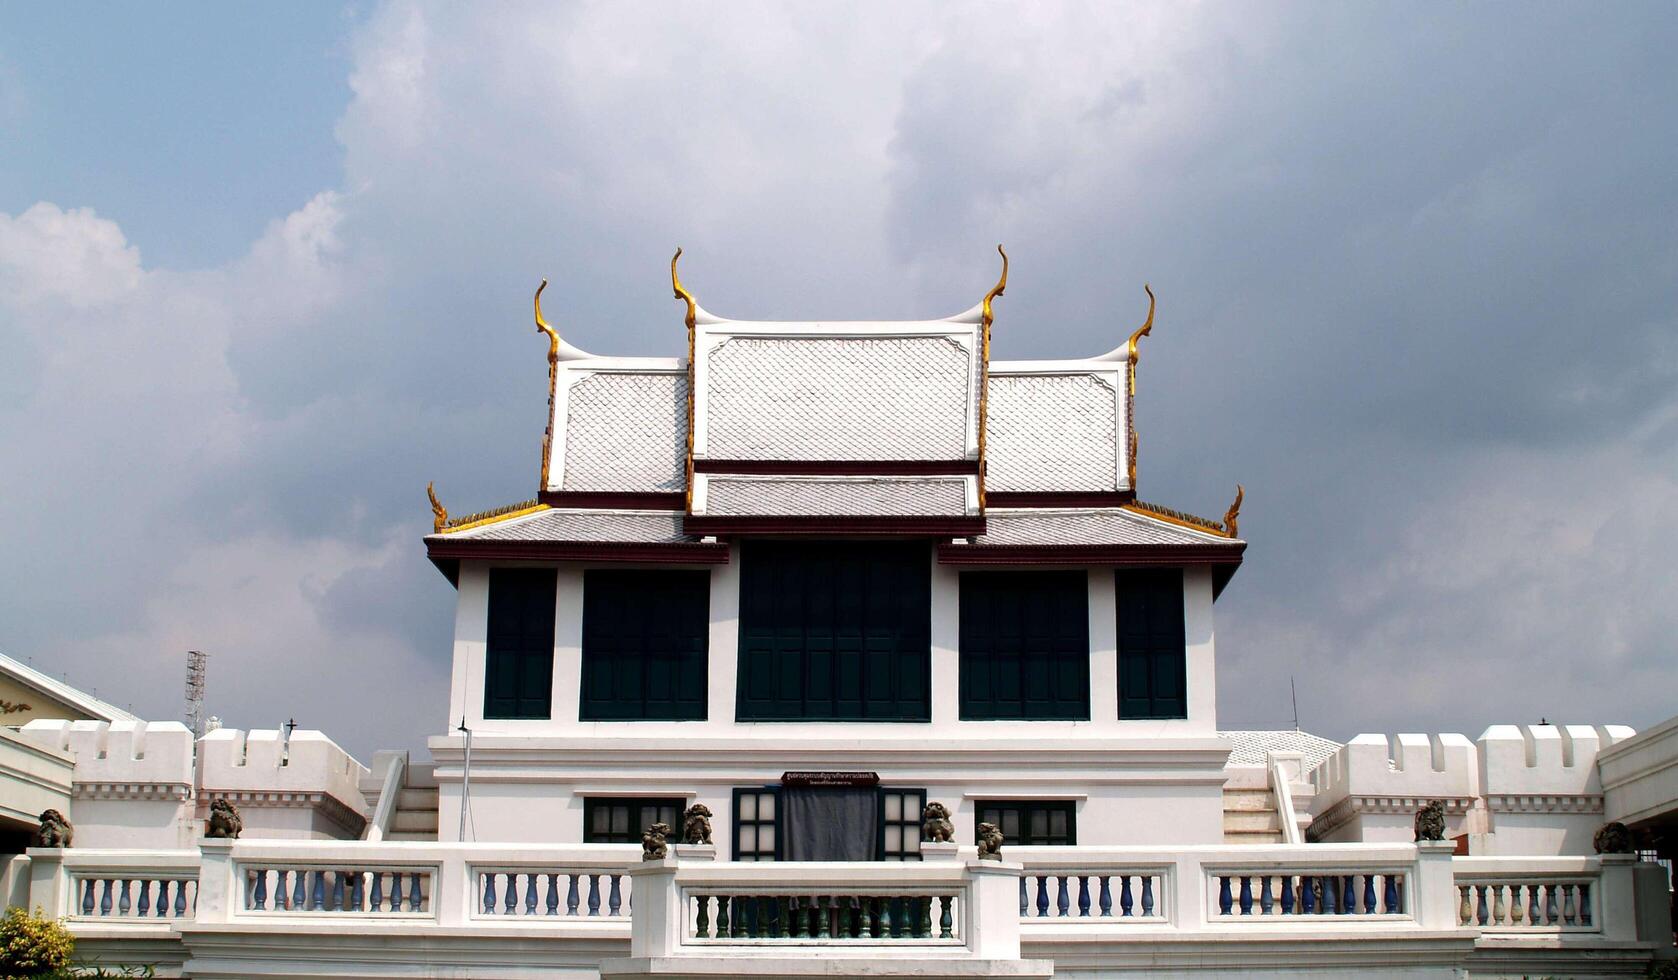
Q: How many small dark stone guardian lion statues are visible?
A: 8